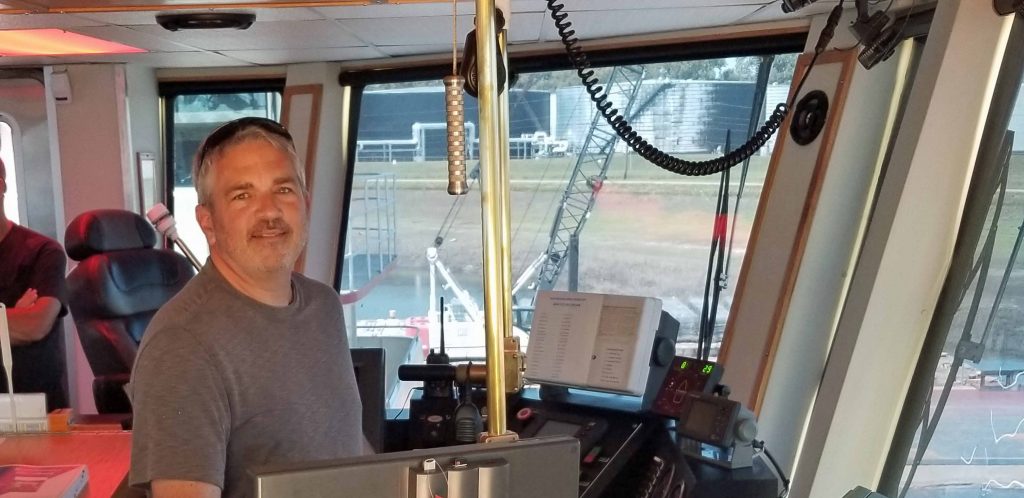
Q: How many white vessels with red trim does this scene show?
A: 1